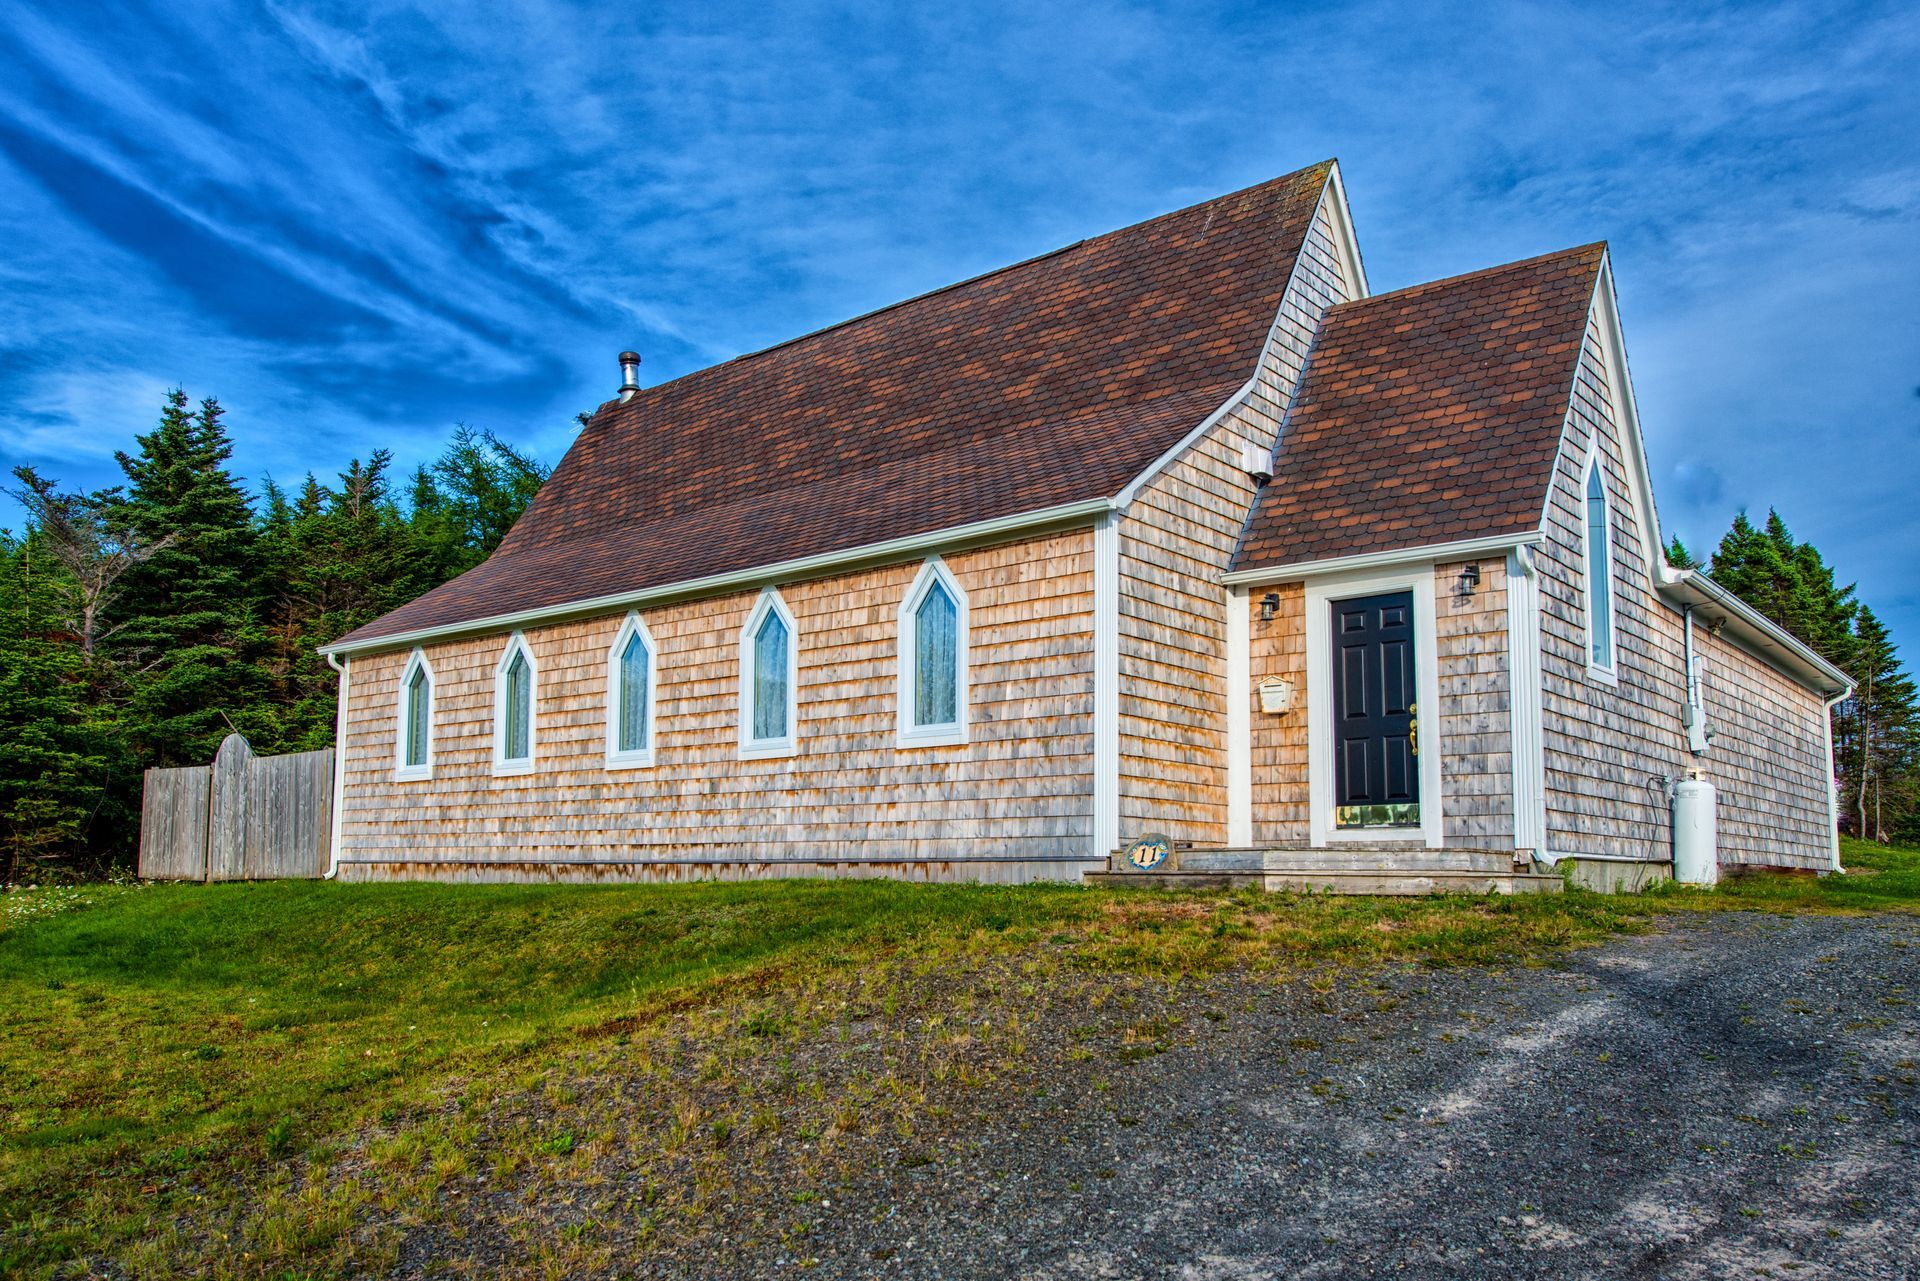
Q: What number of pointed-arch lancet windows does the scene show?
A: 6